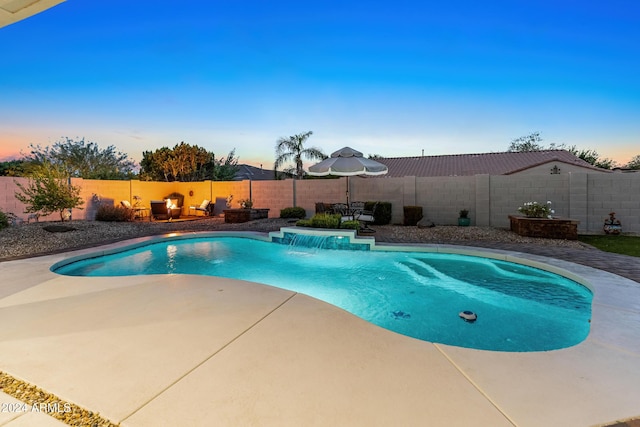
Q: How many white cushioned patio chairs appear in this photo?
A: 2